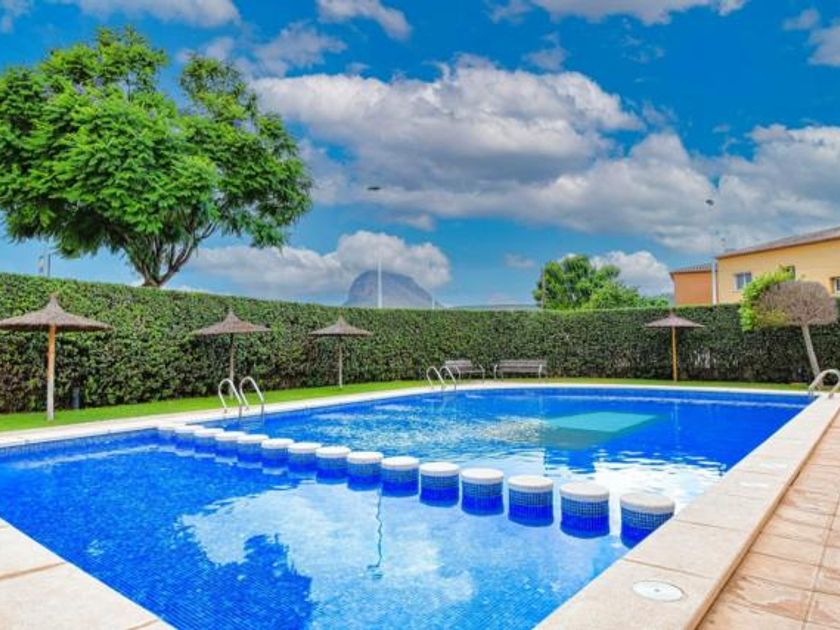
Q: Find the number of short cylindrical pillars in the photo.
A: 15